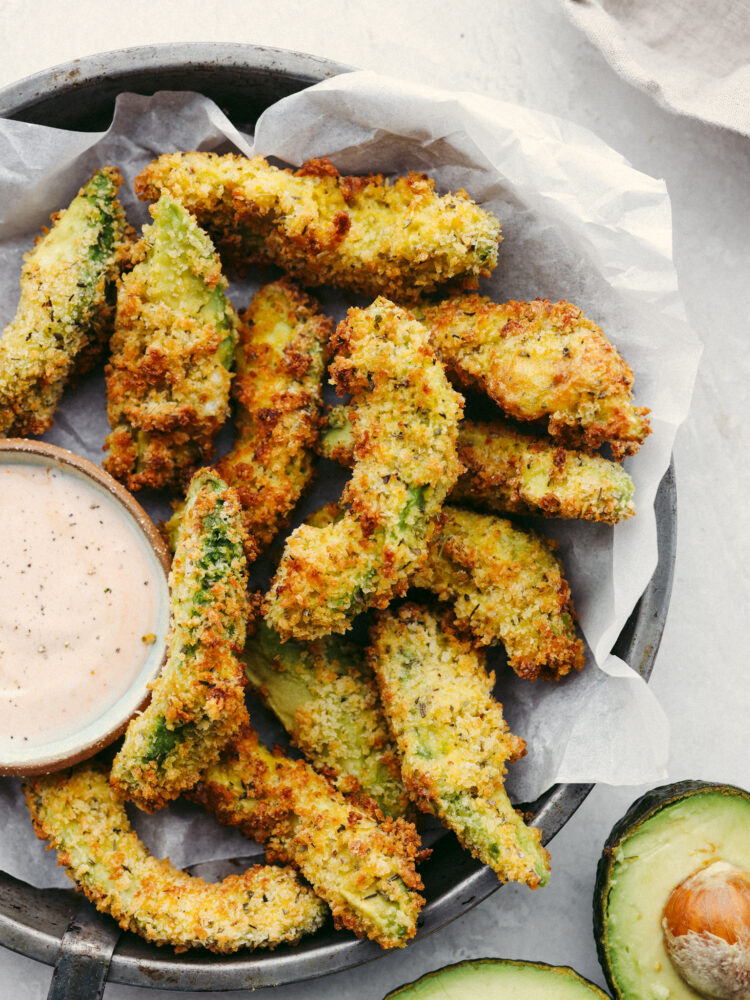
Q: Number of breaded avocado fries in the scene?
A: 13